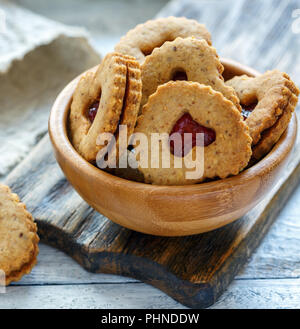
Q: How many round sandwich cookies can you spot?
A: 6